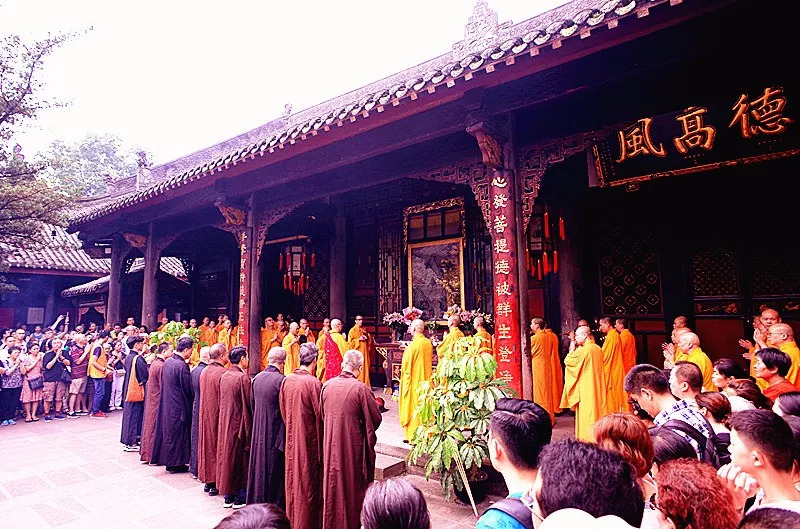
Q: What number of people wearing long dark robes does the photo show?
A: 9